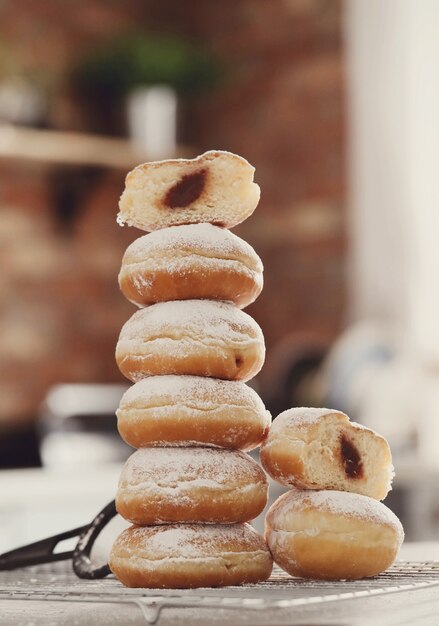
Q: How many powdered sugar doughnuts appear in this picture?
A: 8